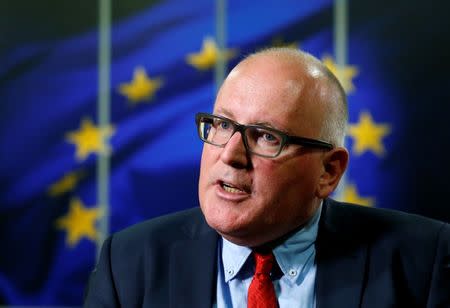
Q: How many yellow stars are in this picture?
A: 9